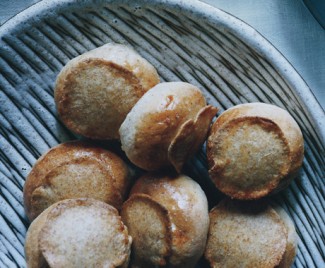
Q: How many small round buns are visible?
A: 7